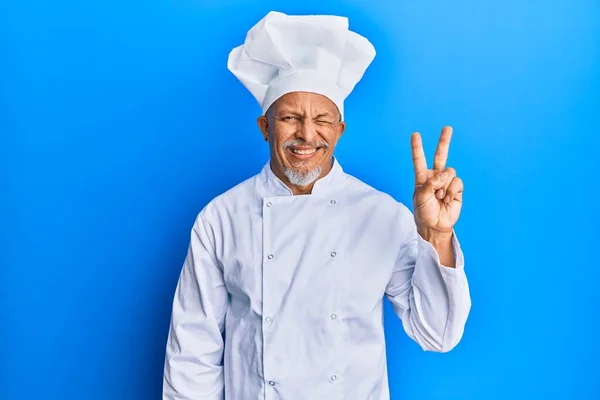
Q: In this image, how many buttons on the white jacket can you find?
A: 8